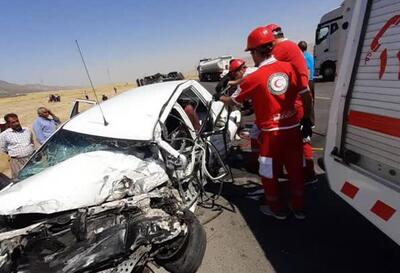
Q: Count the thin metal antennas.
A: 1